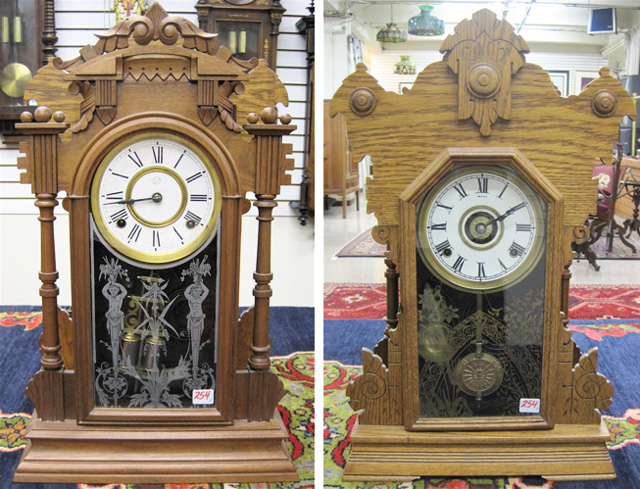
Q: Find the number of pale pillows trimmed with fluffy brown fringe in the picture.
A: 0